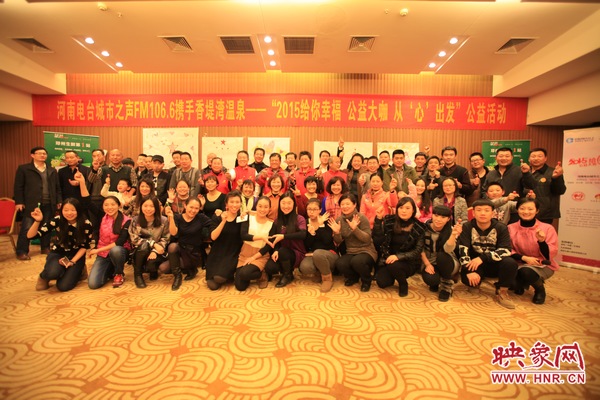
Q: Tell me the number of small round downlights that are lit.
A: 9